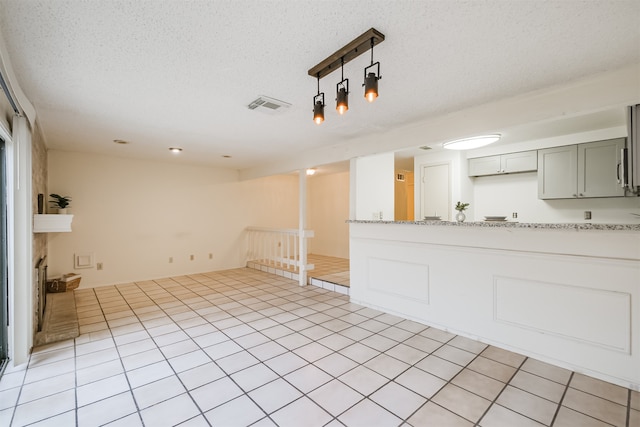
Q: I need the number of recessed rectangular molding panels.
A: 2